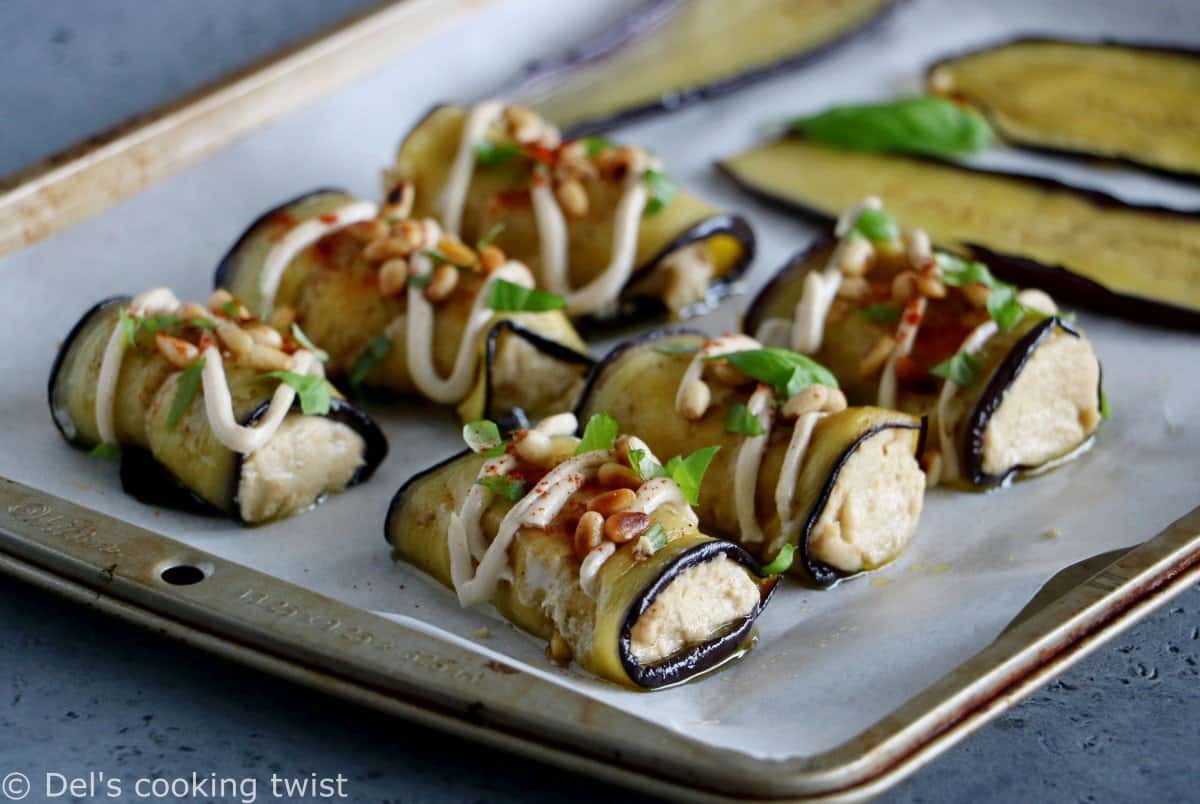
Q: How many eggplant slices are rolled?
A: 6